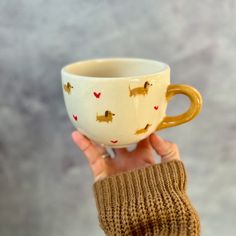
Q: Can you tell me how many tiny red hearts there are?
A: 4